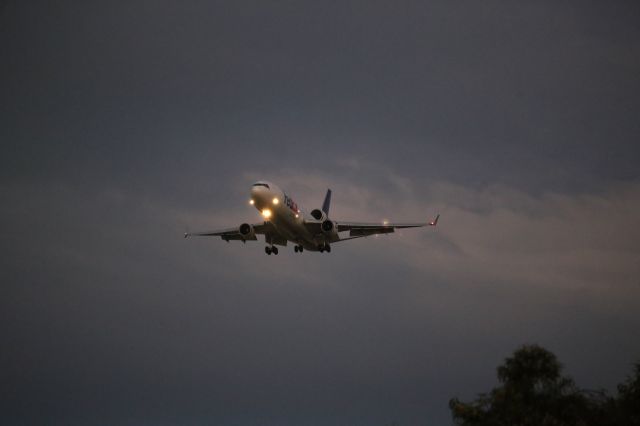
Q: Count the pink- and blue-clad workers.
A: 0